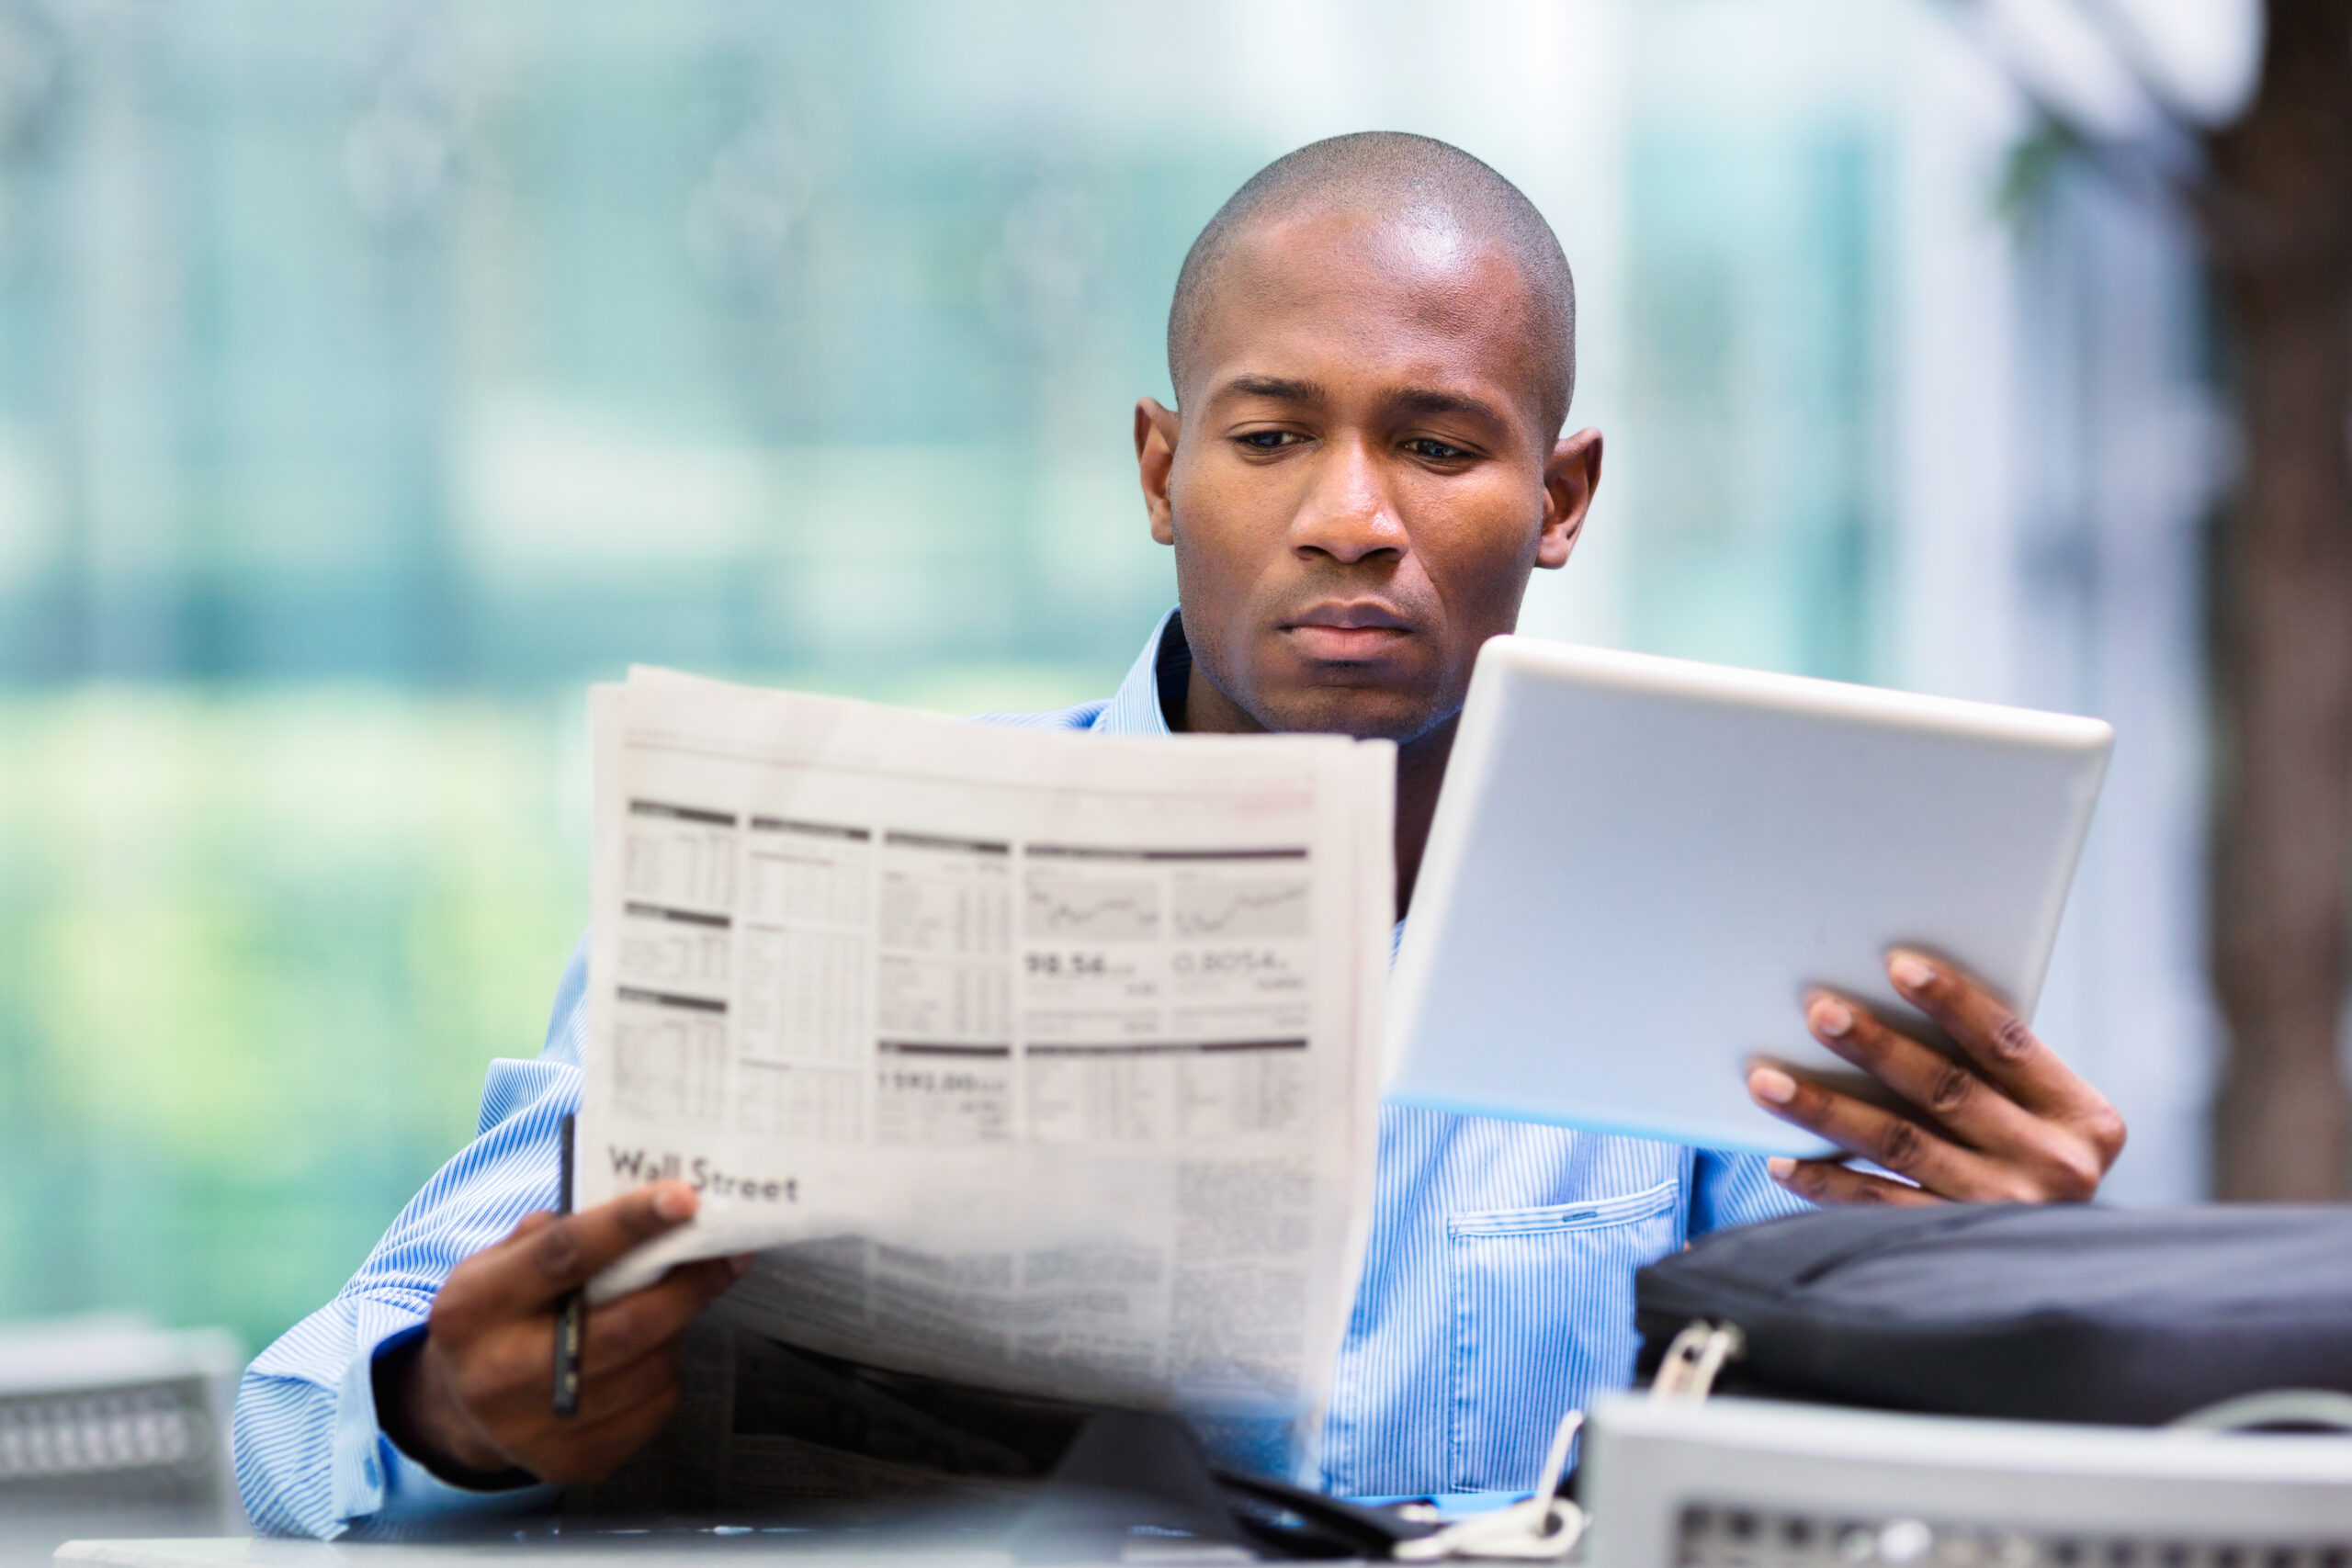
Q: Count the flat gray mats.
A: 0